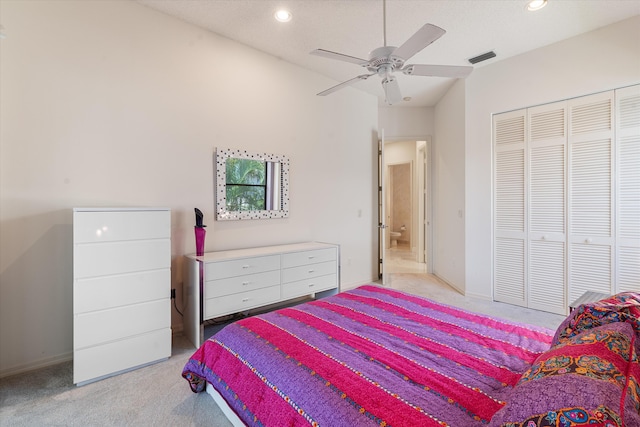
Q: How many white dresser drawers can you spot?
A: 11